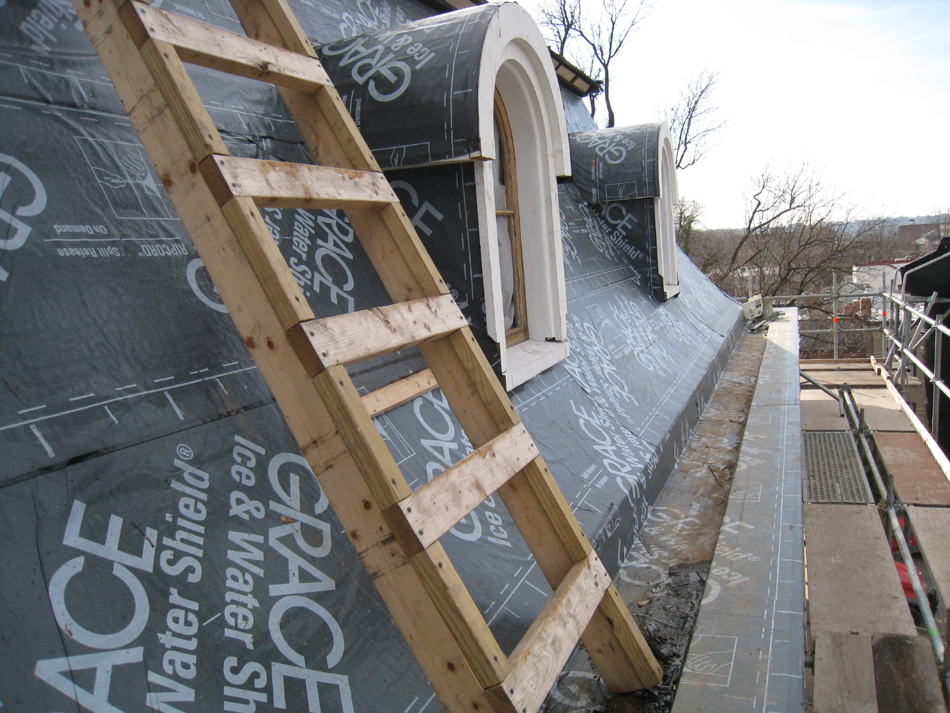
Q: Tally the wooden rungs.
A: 5